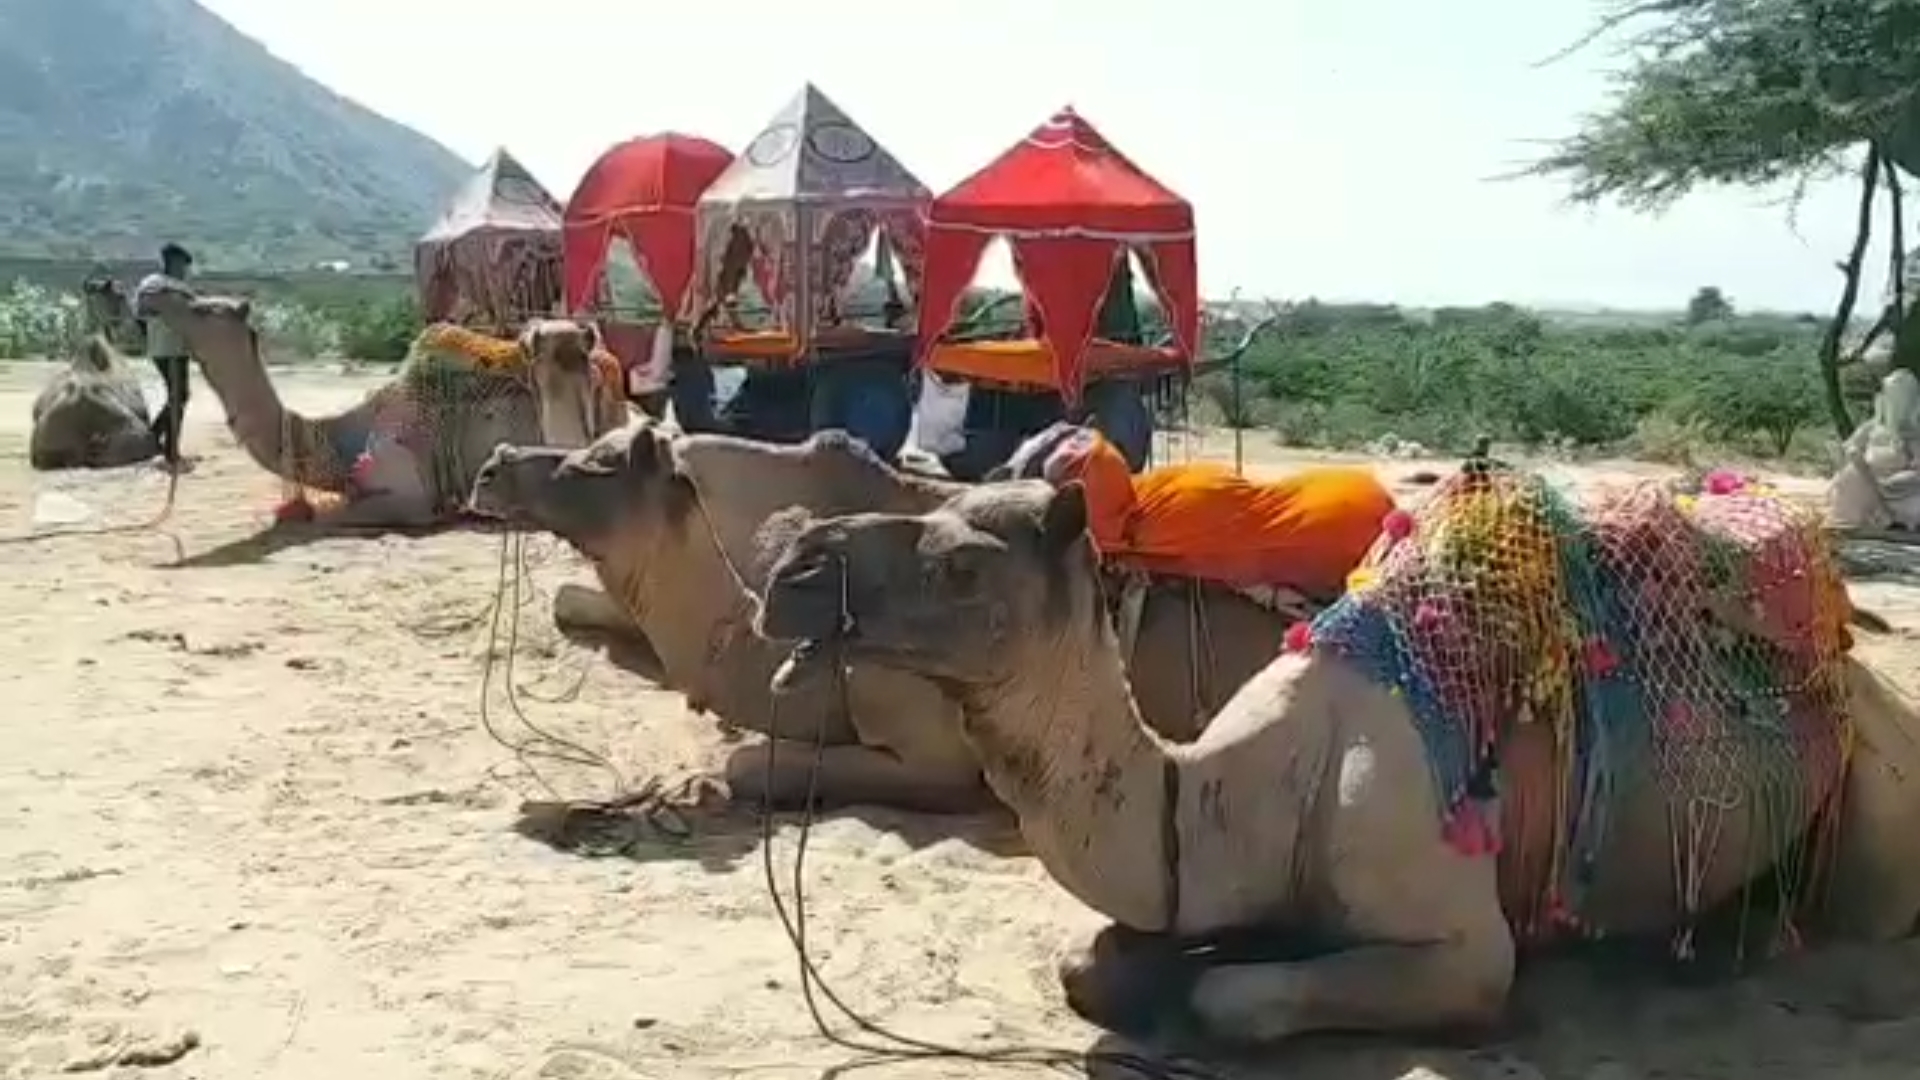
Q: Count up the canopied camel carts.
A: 4